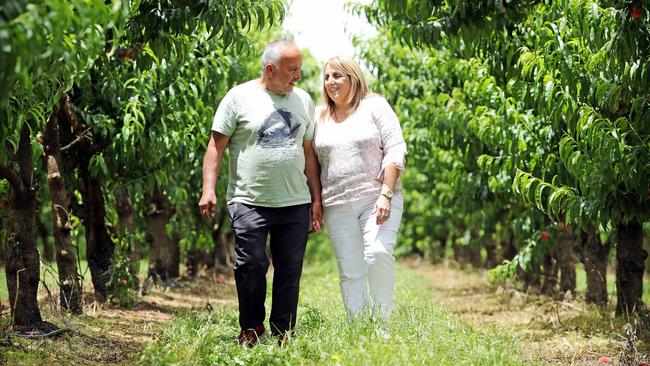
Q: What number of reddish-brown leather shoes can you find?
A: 2